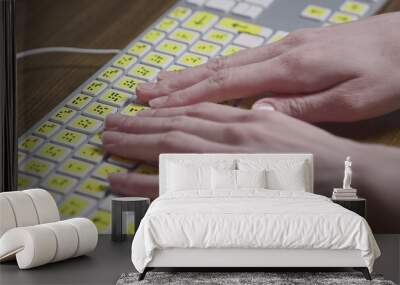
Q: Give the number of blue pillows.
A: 0